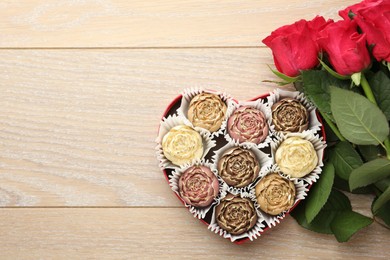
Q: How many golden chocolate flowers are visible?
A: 2